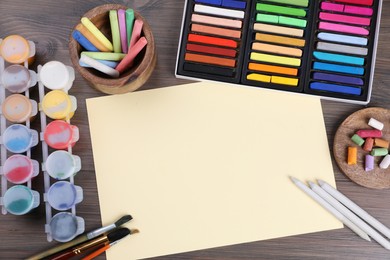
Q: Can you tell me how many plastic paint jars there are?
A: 12